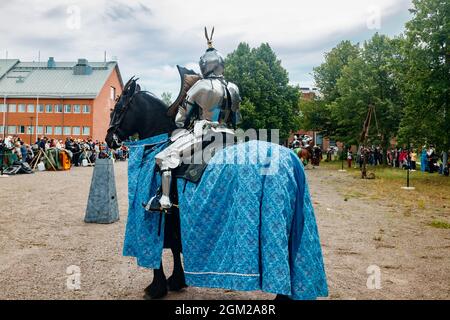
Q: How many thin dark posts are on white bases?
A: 2